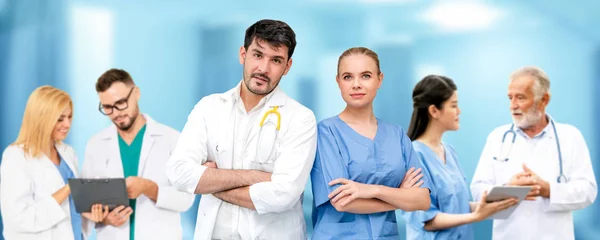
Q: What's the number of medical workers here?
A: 6